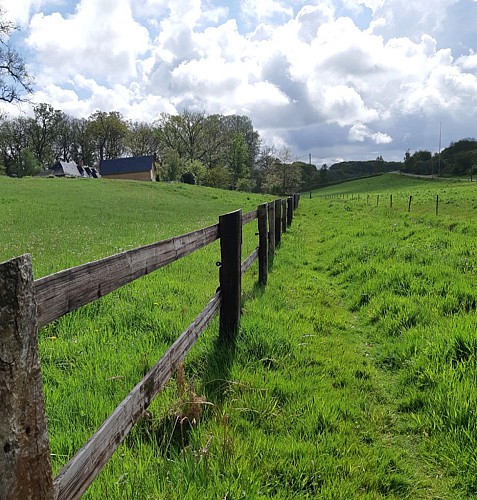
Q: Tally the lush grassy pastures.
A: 2